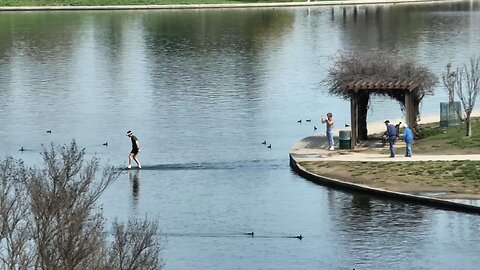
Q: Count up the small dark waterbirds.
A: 11